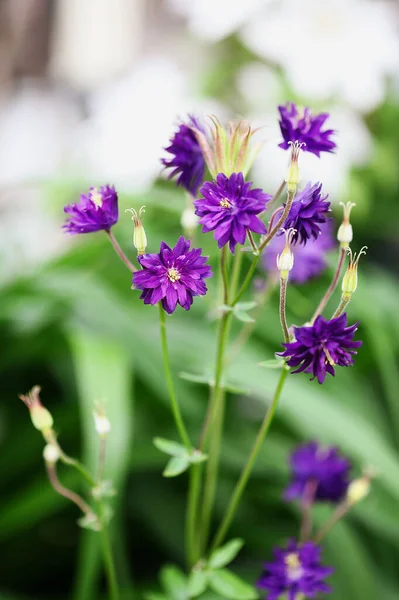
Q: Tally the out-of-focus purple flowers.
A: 3